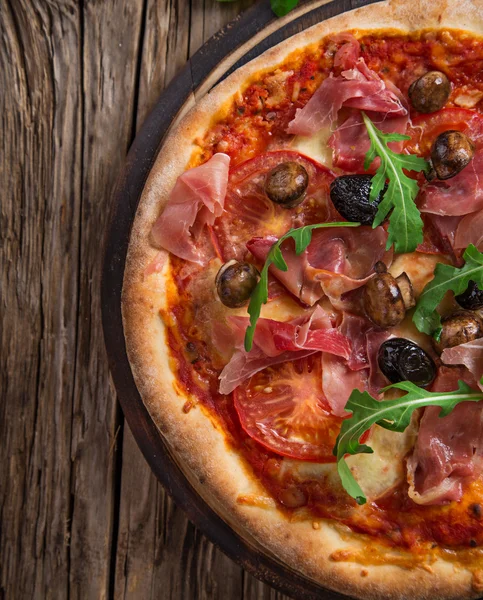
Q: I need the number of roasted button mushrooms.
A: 6